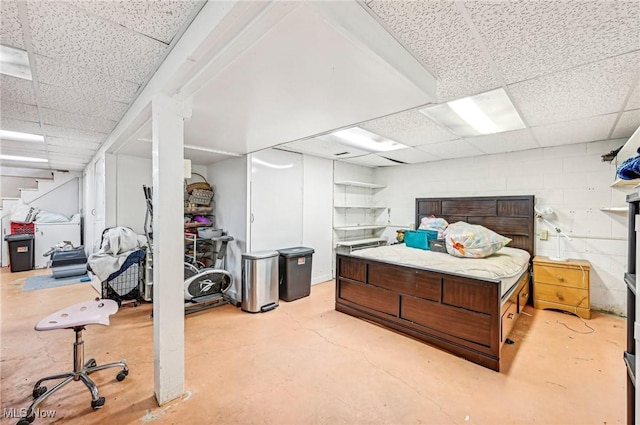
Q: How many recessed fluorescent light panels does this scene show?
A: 5